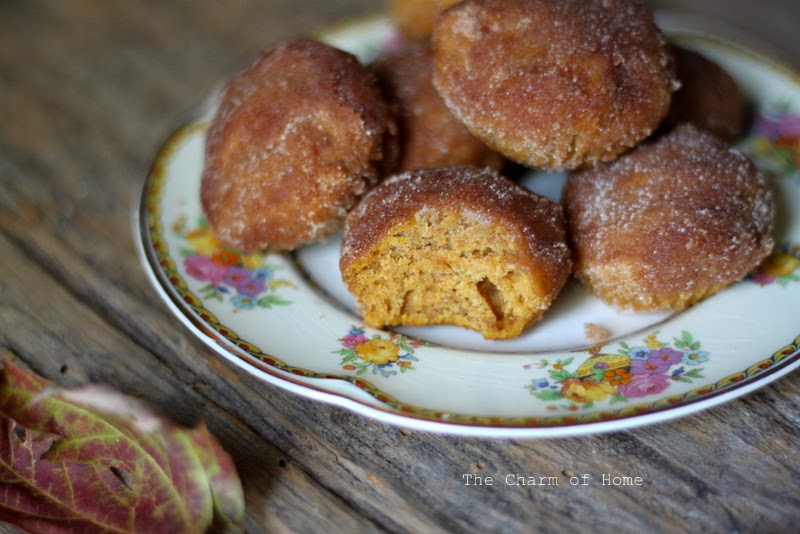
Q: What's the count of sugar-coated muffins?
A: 7